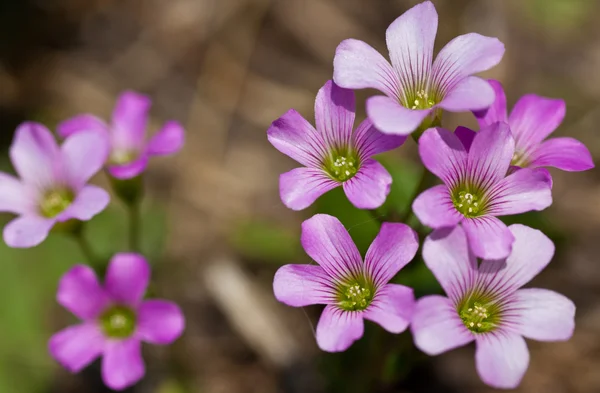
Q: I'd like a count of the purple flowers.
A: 9